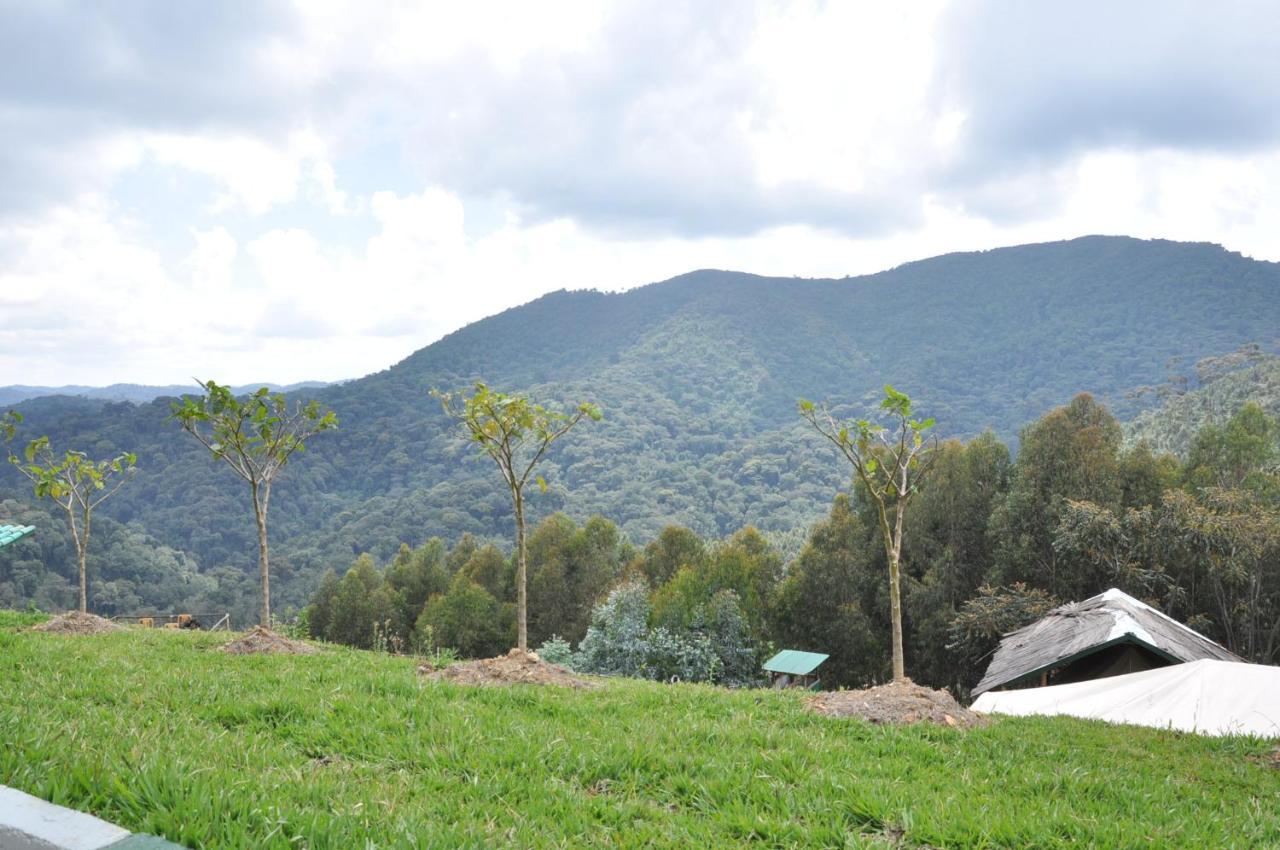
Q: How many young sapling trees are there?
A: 4